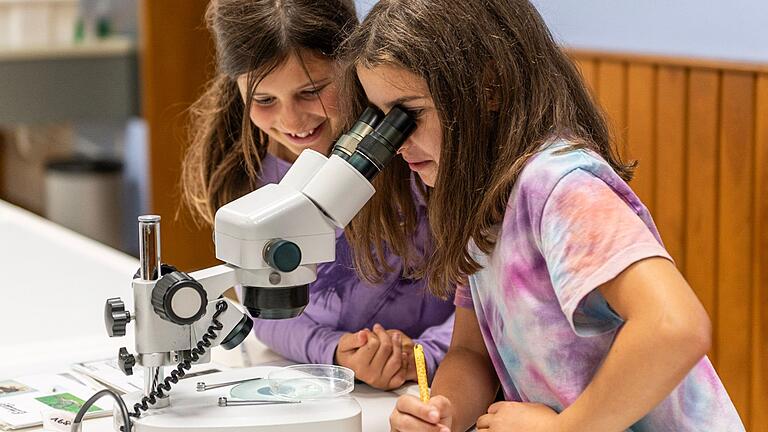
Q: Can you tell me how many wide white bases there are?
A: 1